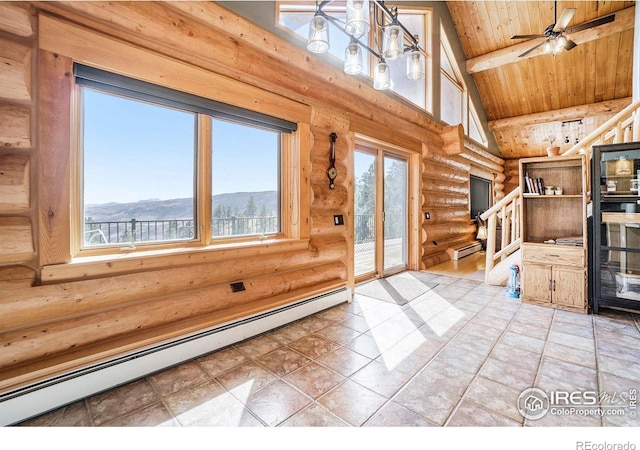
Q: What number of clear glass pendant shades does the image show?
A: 6